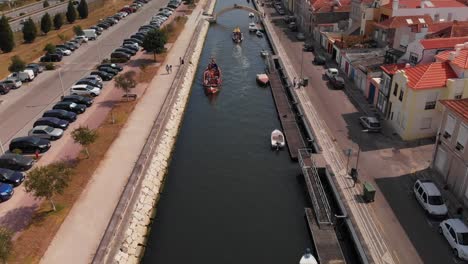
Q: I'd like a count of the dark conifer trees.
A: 6